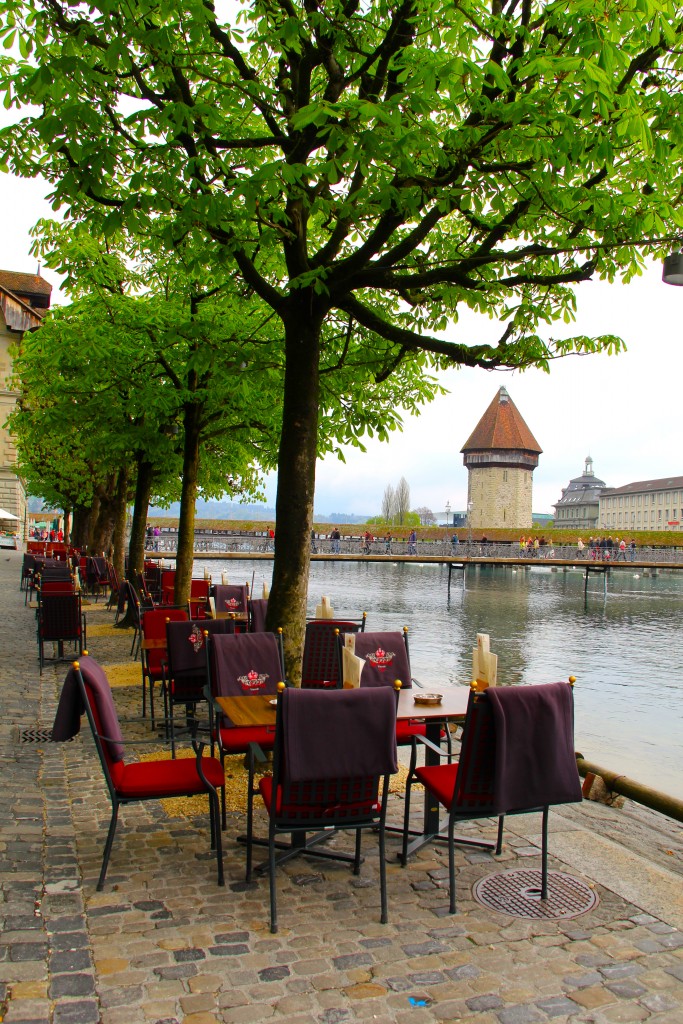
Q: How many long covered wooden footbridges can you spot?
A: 1